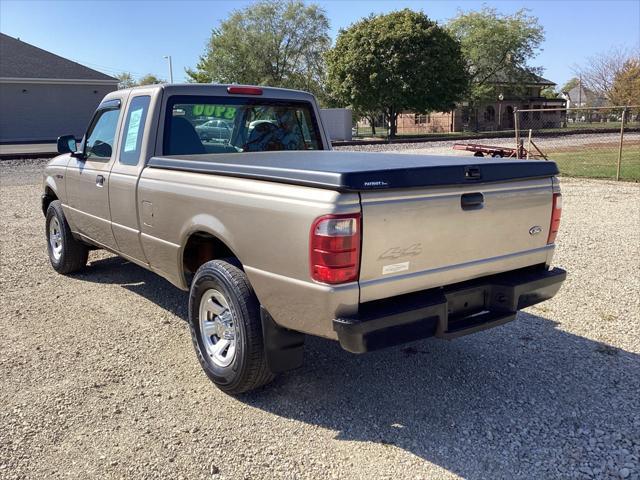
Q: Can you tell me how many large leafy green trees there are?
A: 3